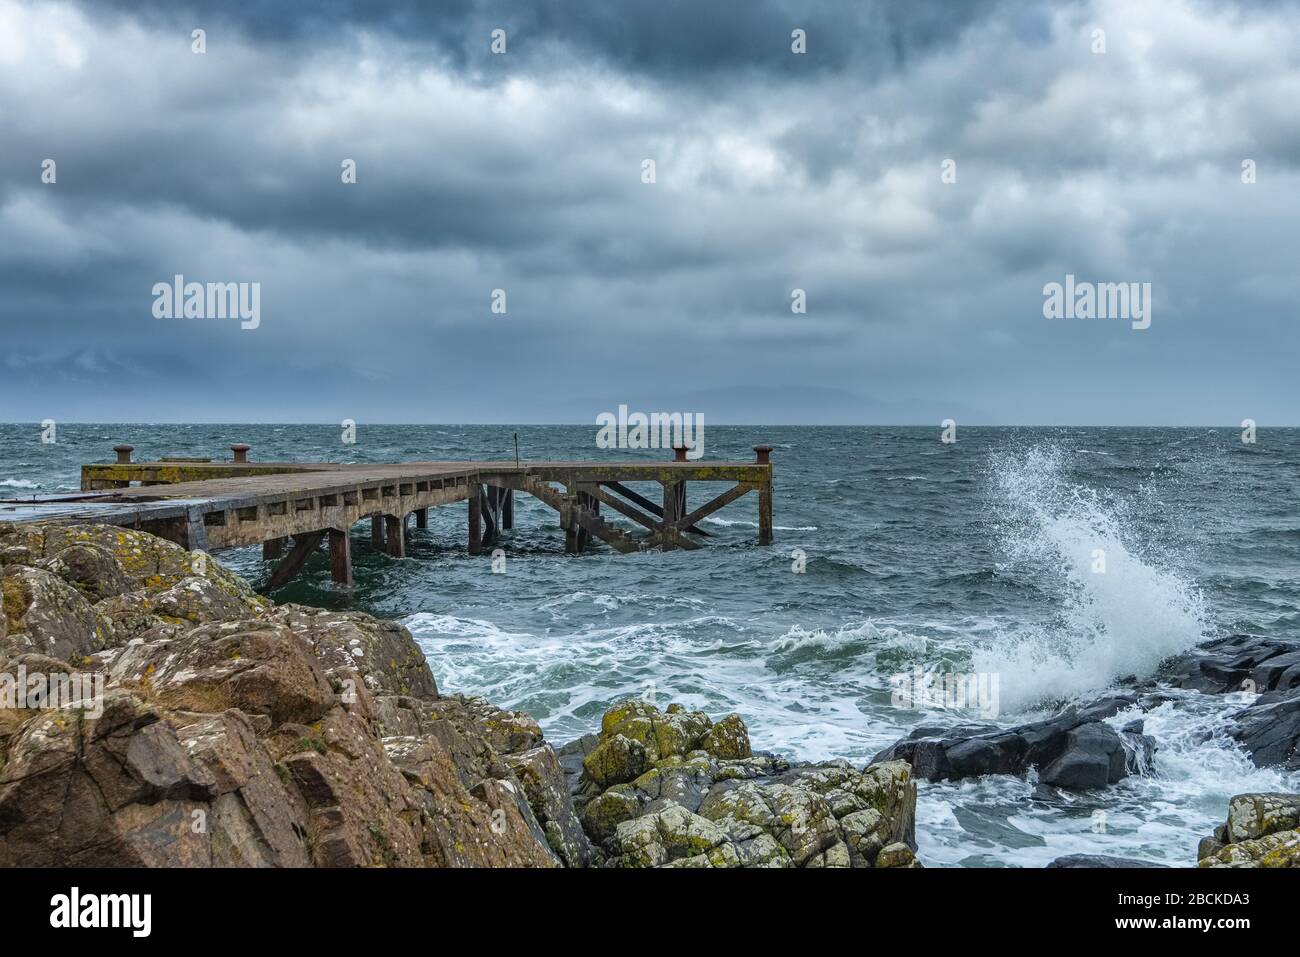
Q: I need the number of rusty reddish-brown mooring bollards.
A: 4